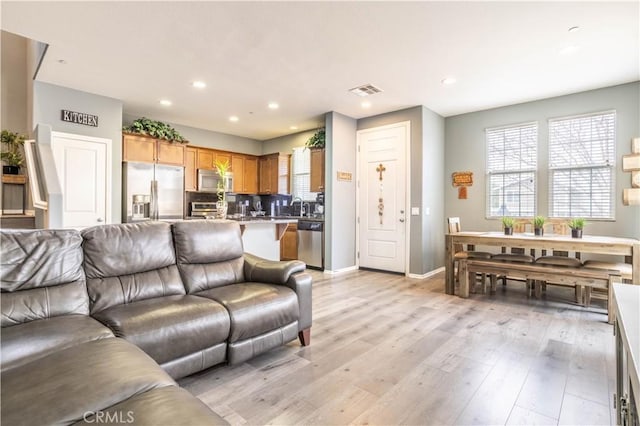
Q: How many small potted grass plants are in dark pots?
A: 3